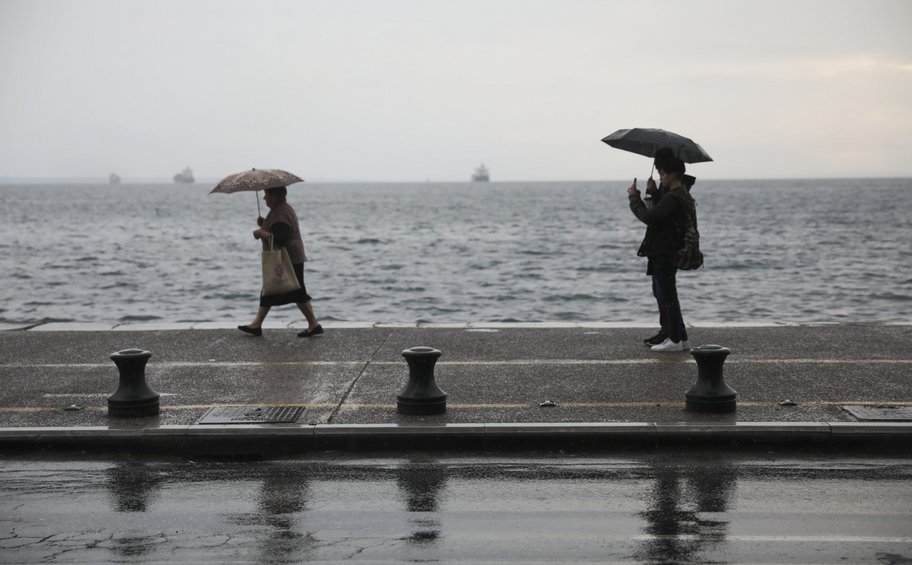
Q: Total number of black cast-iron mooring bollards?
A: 3